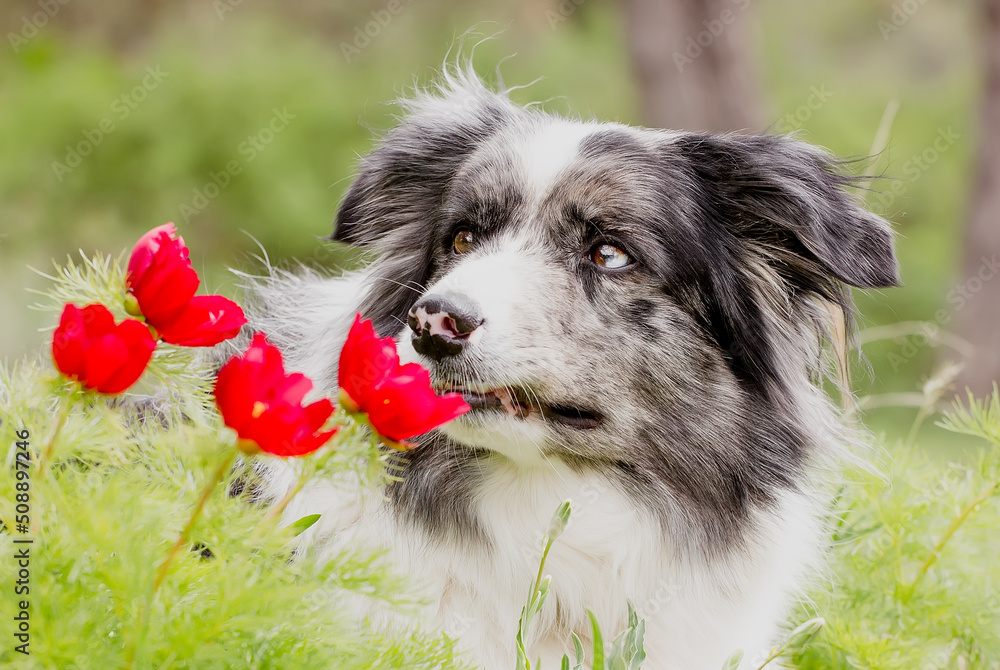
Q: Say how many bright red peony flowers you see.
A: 4